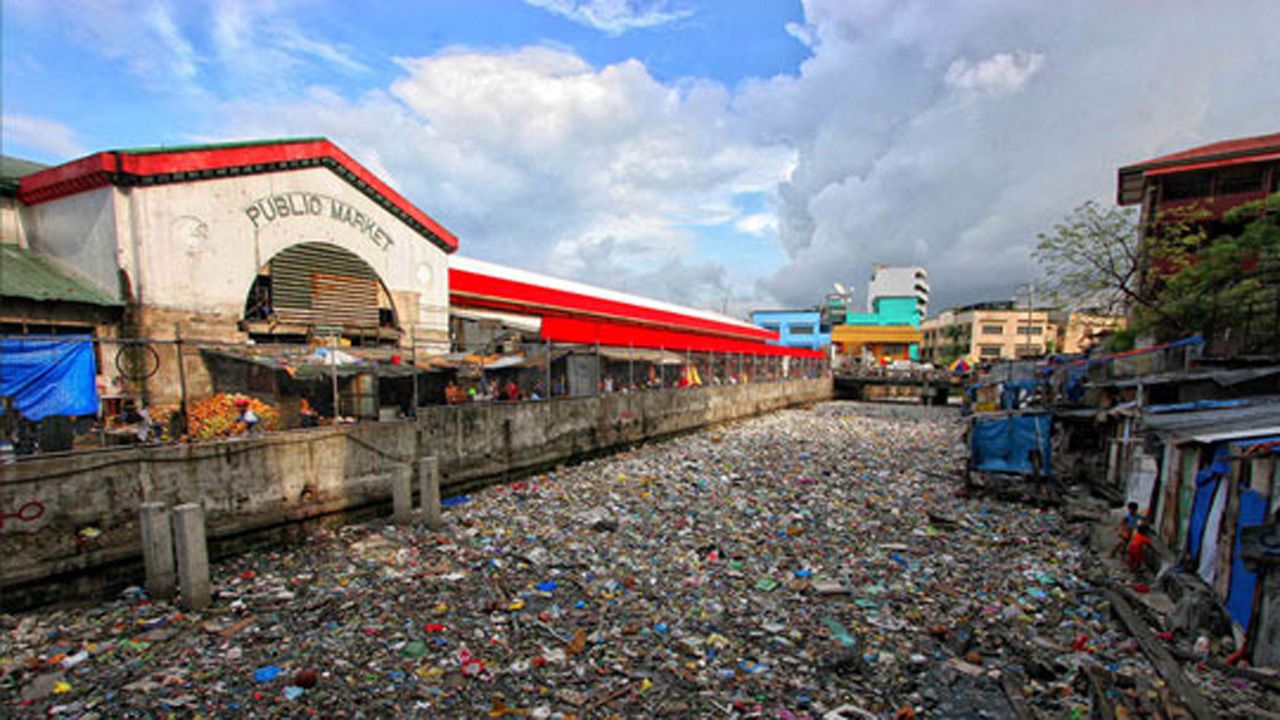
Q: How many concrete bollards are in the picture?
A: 4